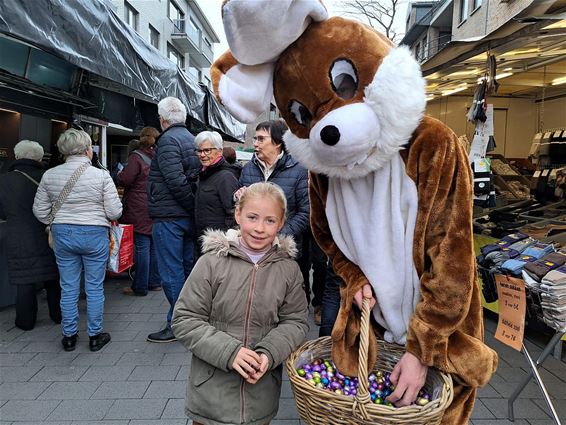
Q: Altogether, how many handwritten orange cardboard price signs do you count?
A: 1